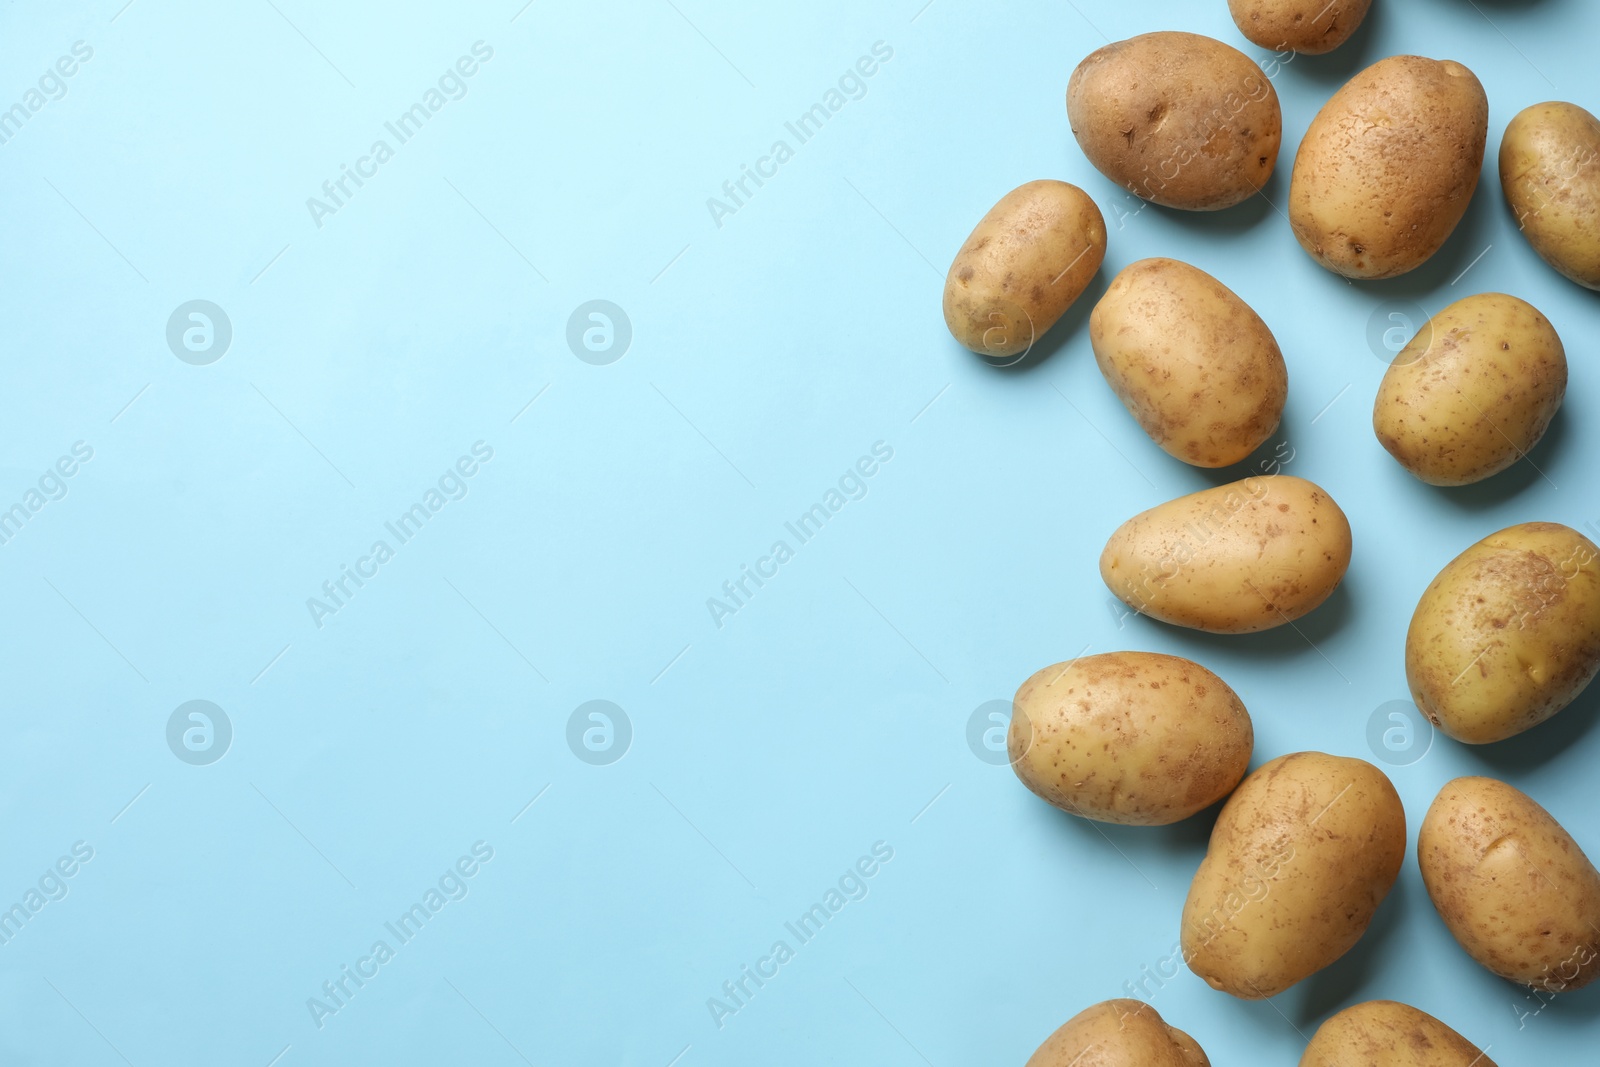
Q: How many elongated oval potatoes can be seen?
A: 14